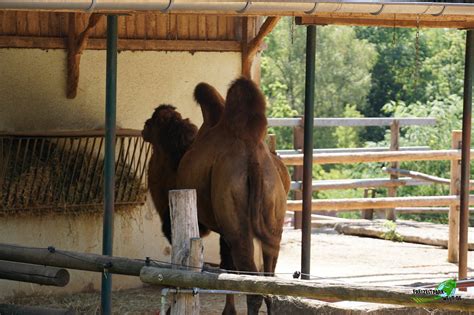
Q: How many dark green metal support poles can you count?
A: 3